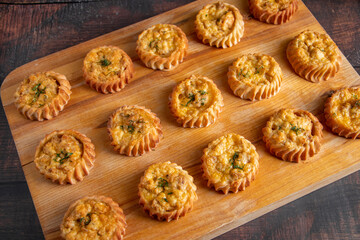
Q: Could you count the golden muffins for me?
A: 15